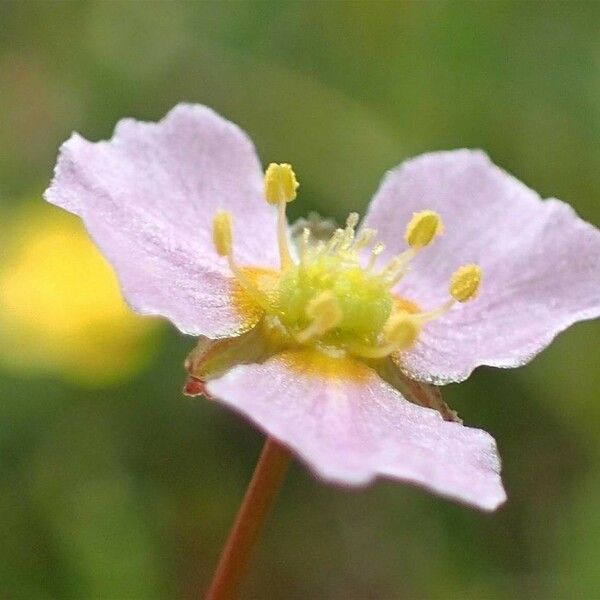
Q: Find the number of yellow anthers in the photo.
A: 6